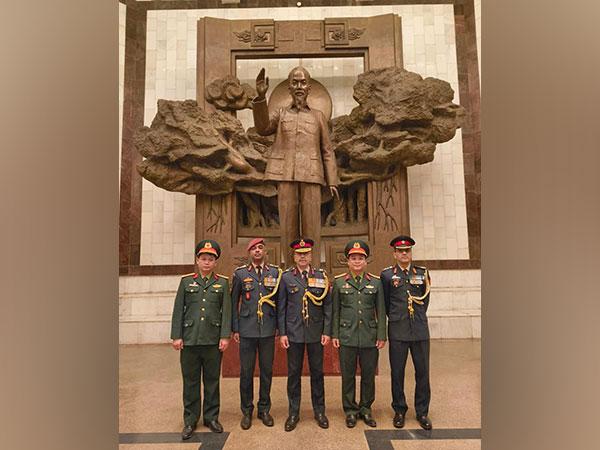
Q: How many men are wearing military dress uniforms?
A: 5